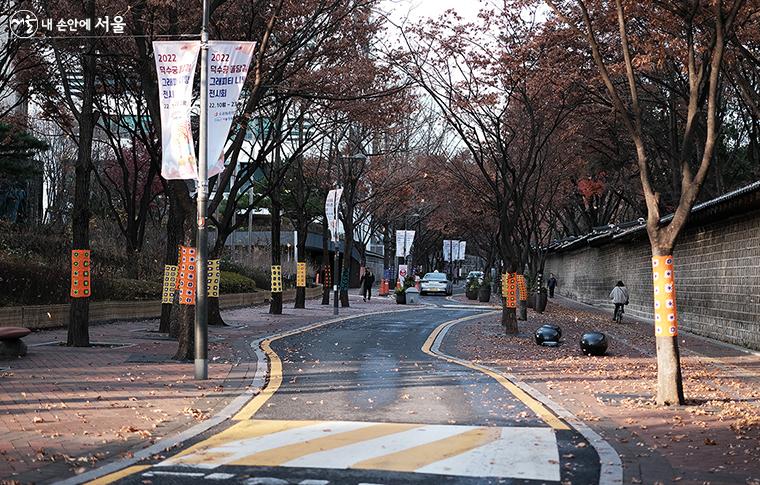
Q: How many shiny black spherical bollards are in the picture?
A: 2